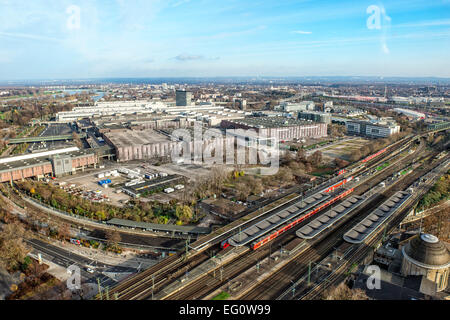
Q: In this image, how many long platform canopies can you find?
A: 3